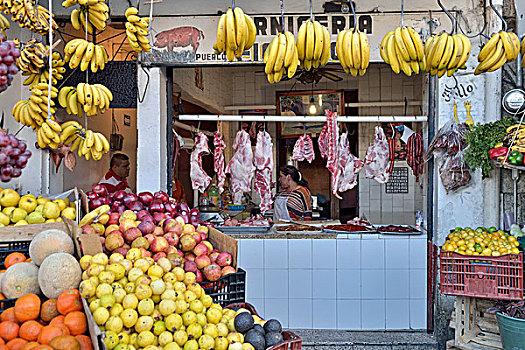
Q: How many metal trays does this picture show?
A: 4